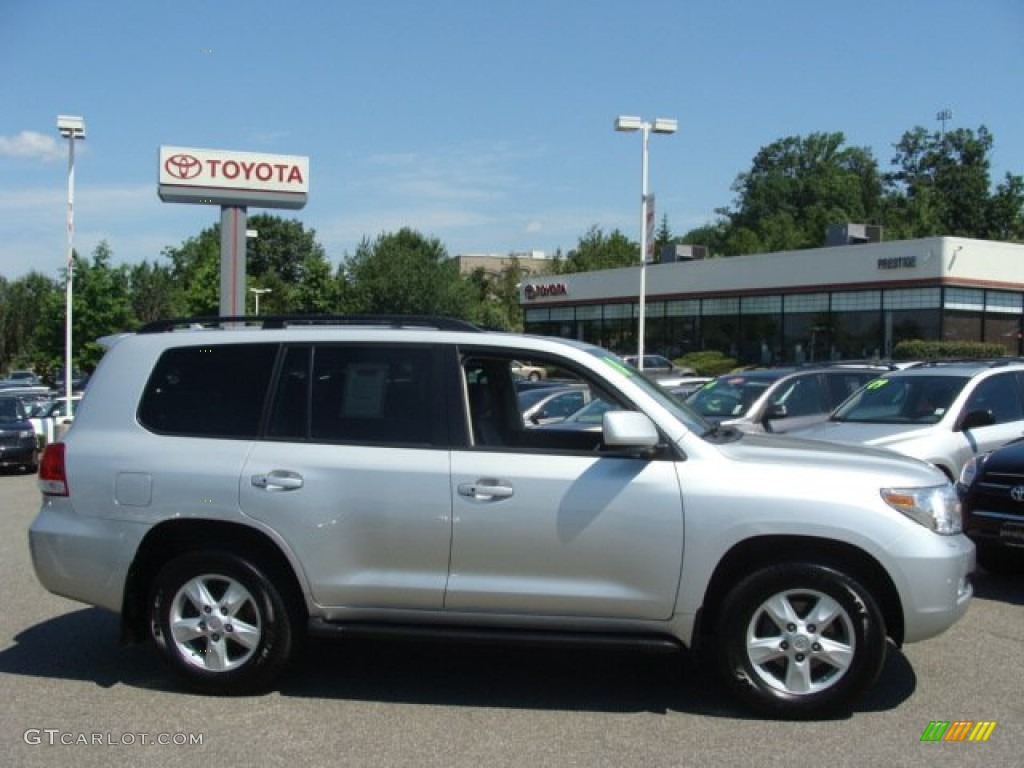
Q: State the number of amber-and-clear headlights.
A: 1